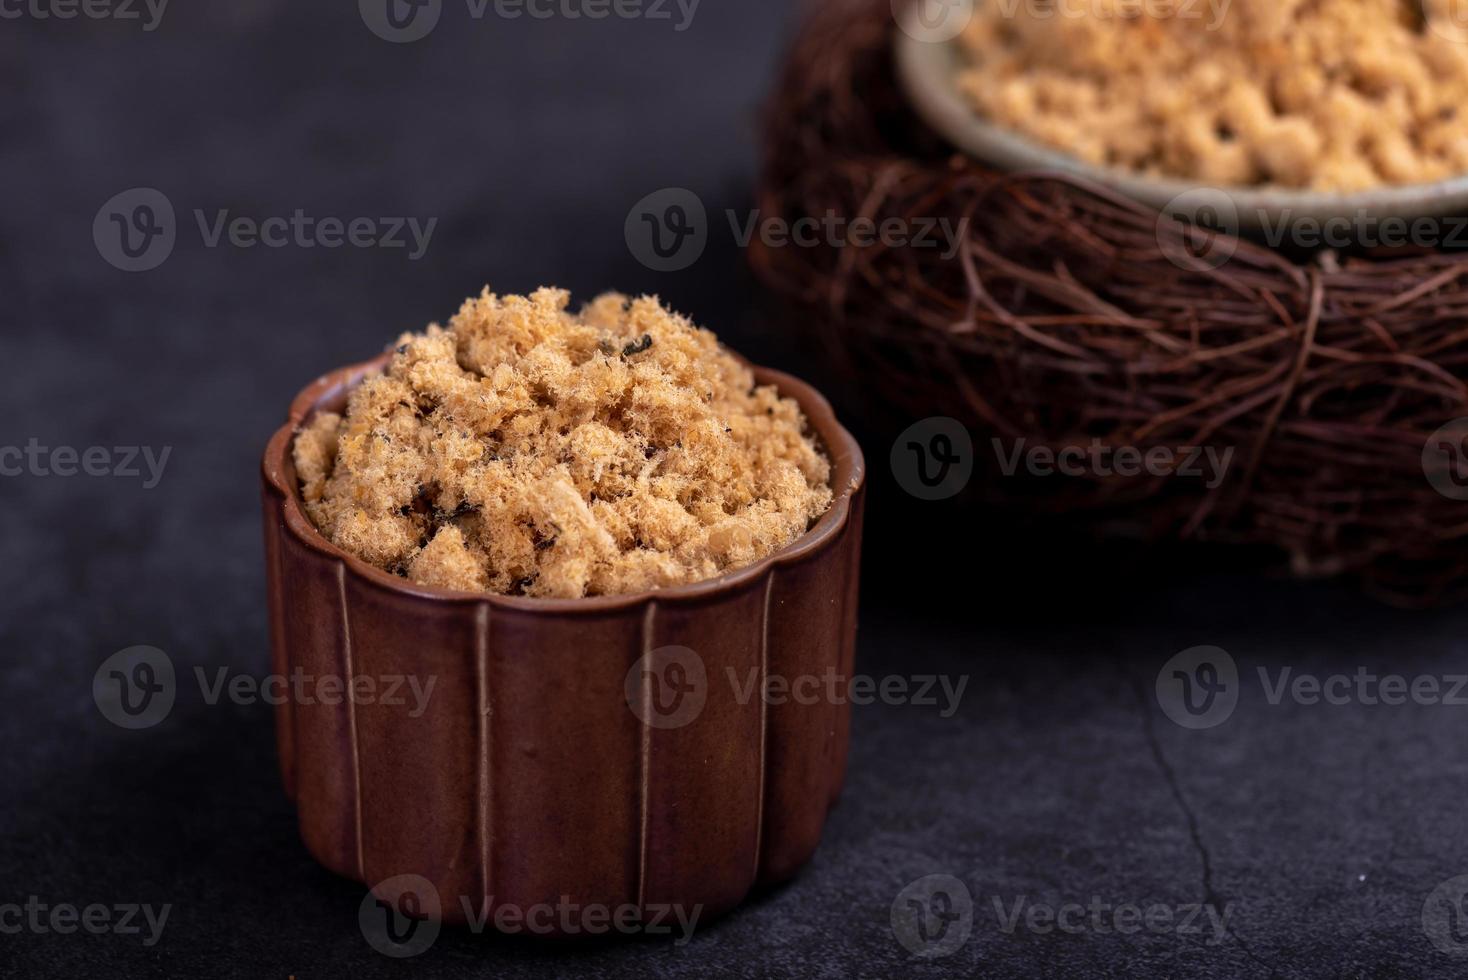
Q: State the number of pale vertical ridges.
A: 4